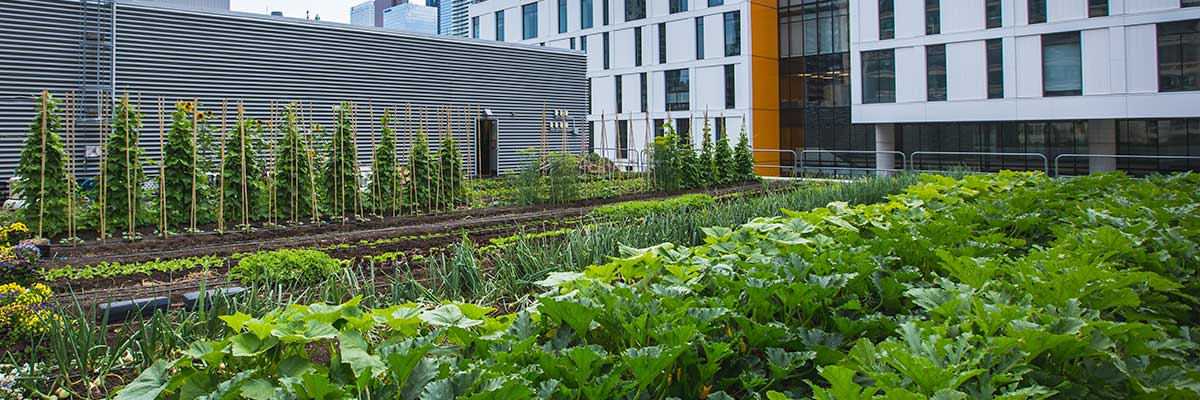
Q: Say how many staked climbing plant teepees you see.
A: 14